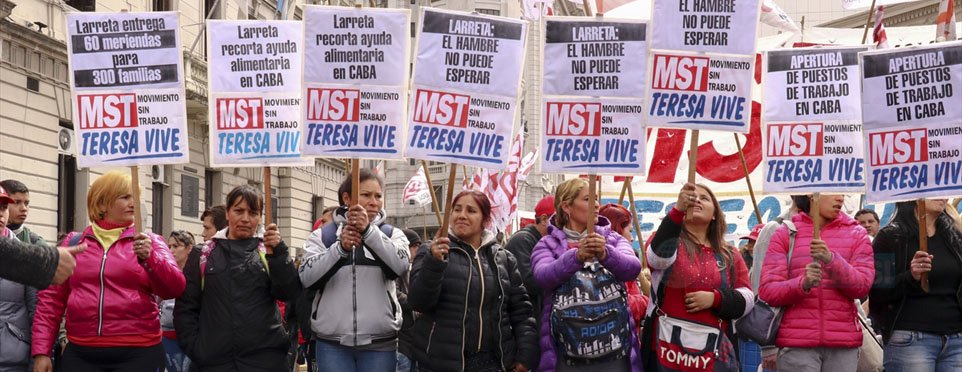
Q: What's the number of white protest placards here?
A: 8